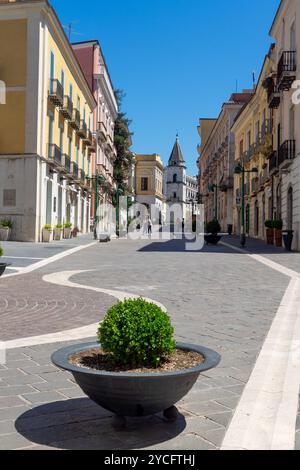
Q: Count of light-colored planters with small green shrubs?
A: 4